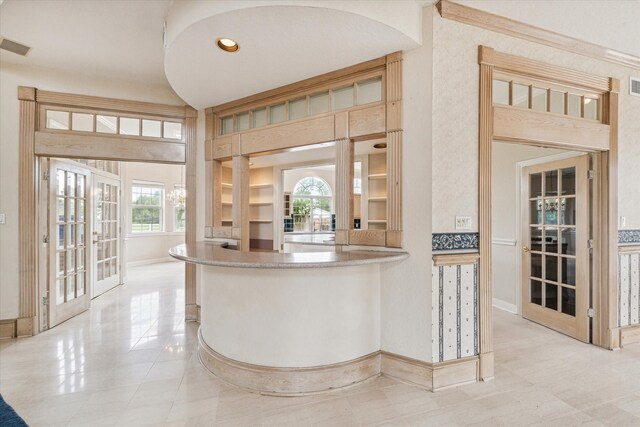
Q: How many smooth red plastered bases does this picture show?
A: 0